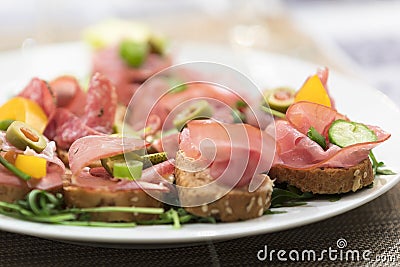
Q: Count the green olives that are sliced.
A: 3